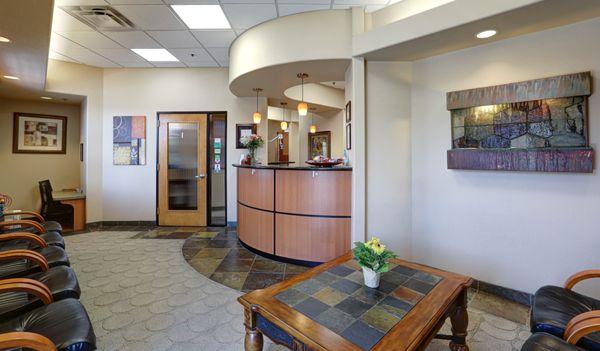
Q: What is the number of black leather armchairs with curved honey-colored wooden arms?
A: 7